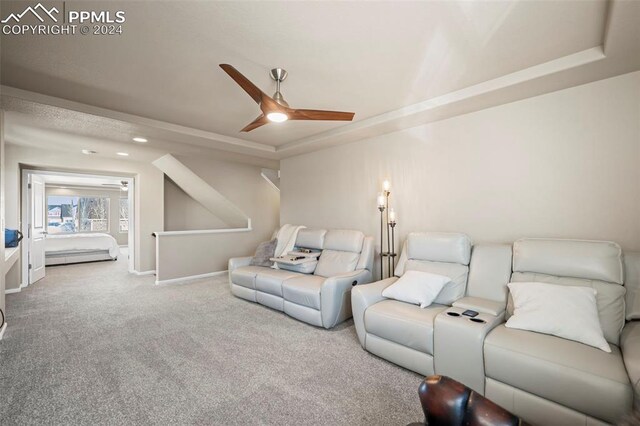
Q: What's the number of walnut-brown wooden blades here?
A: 3